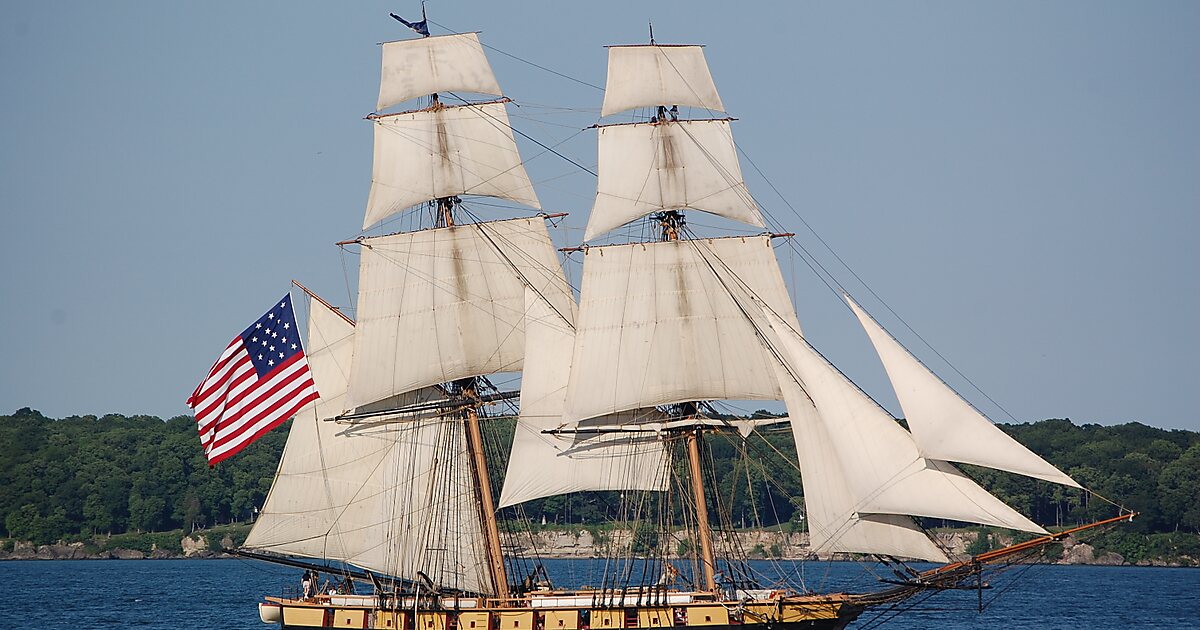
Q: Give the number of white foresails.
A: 3